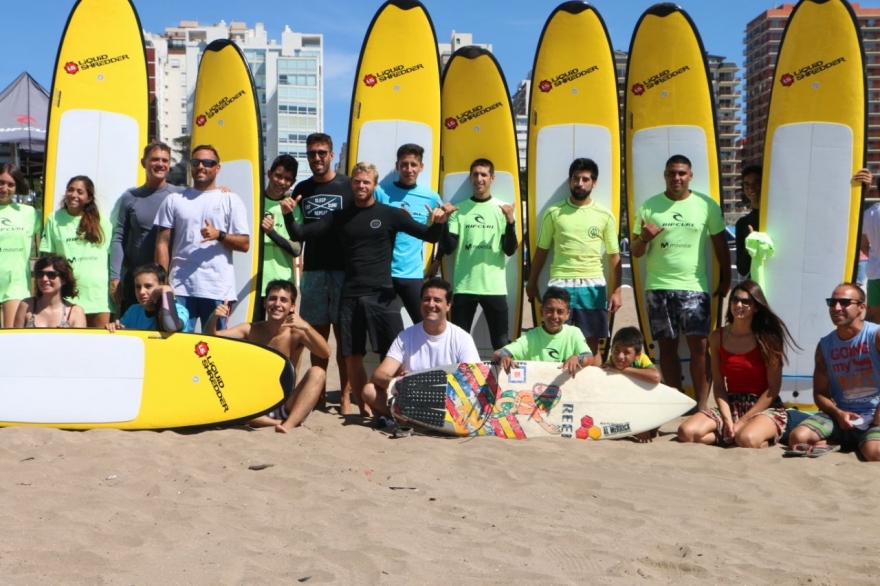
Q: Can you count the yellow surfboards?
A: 8